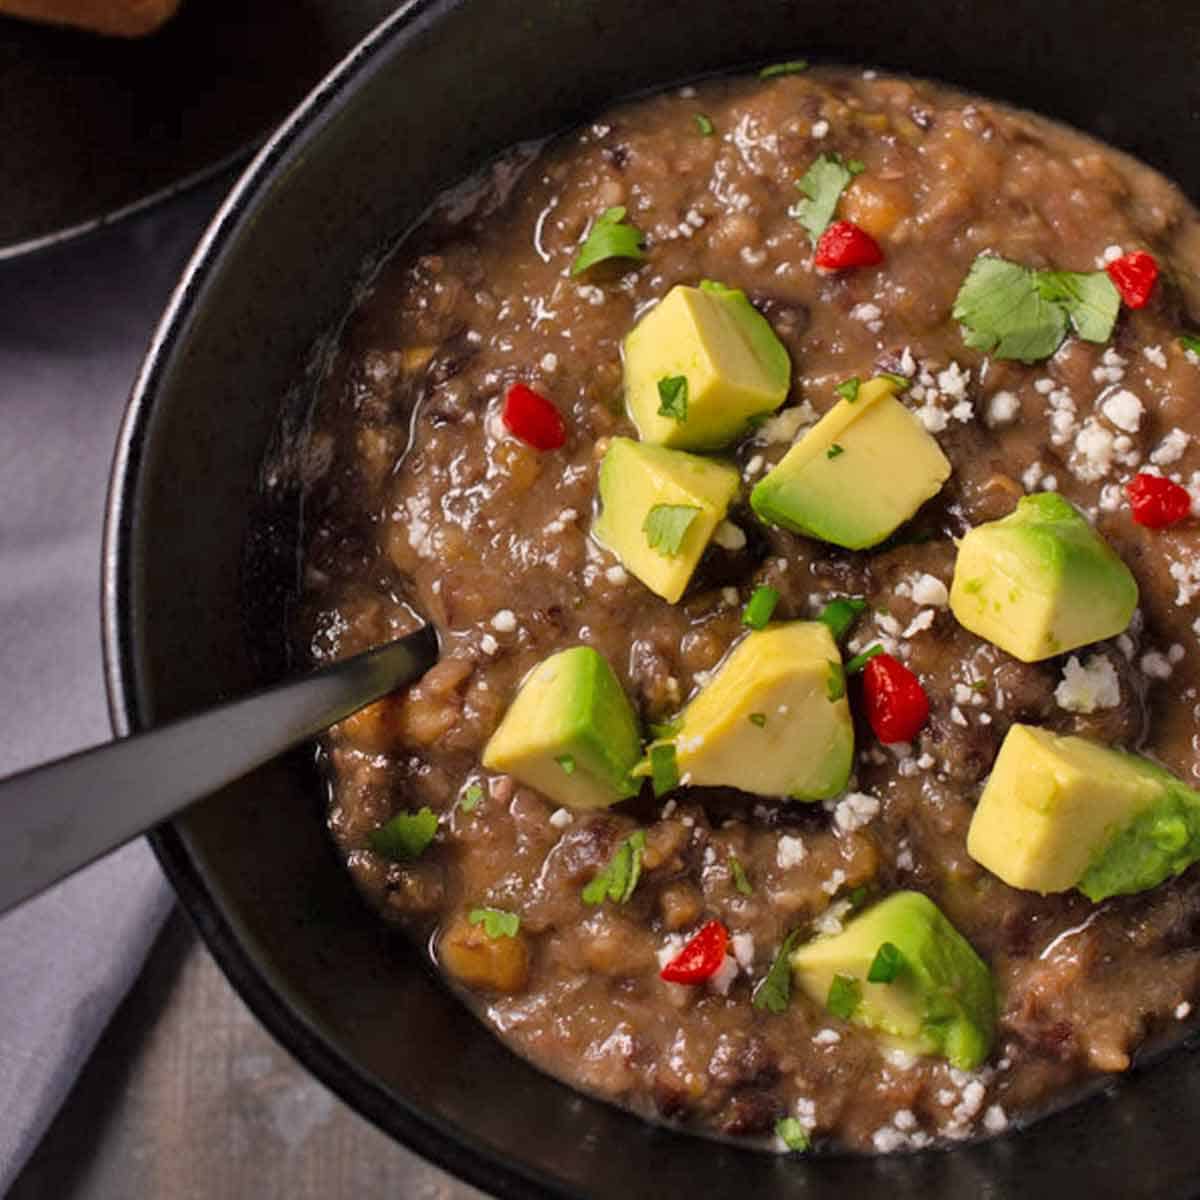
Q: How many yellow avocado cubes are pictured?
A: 8